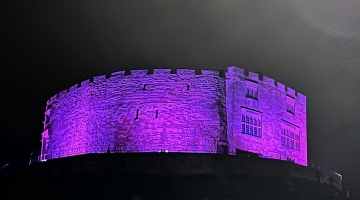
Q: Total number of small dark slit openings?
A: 4